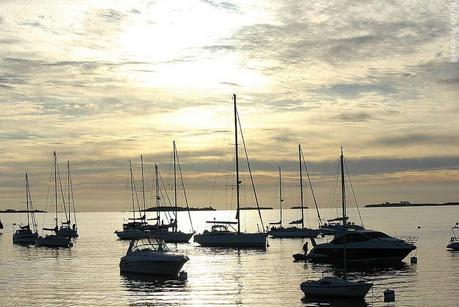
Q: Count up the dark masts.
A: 11